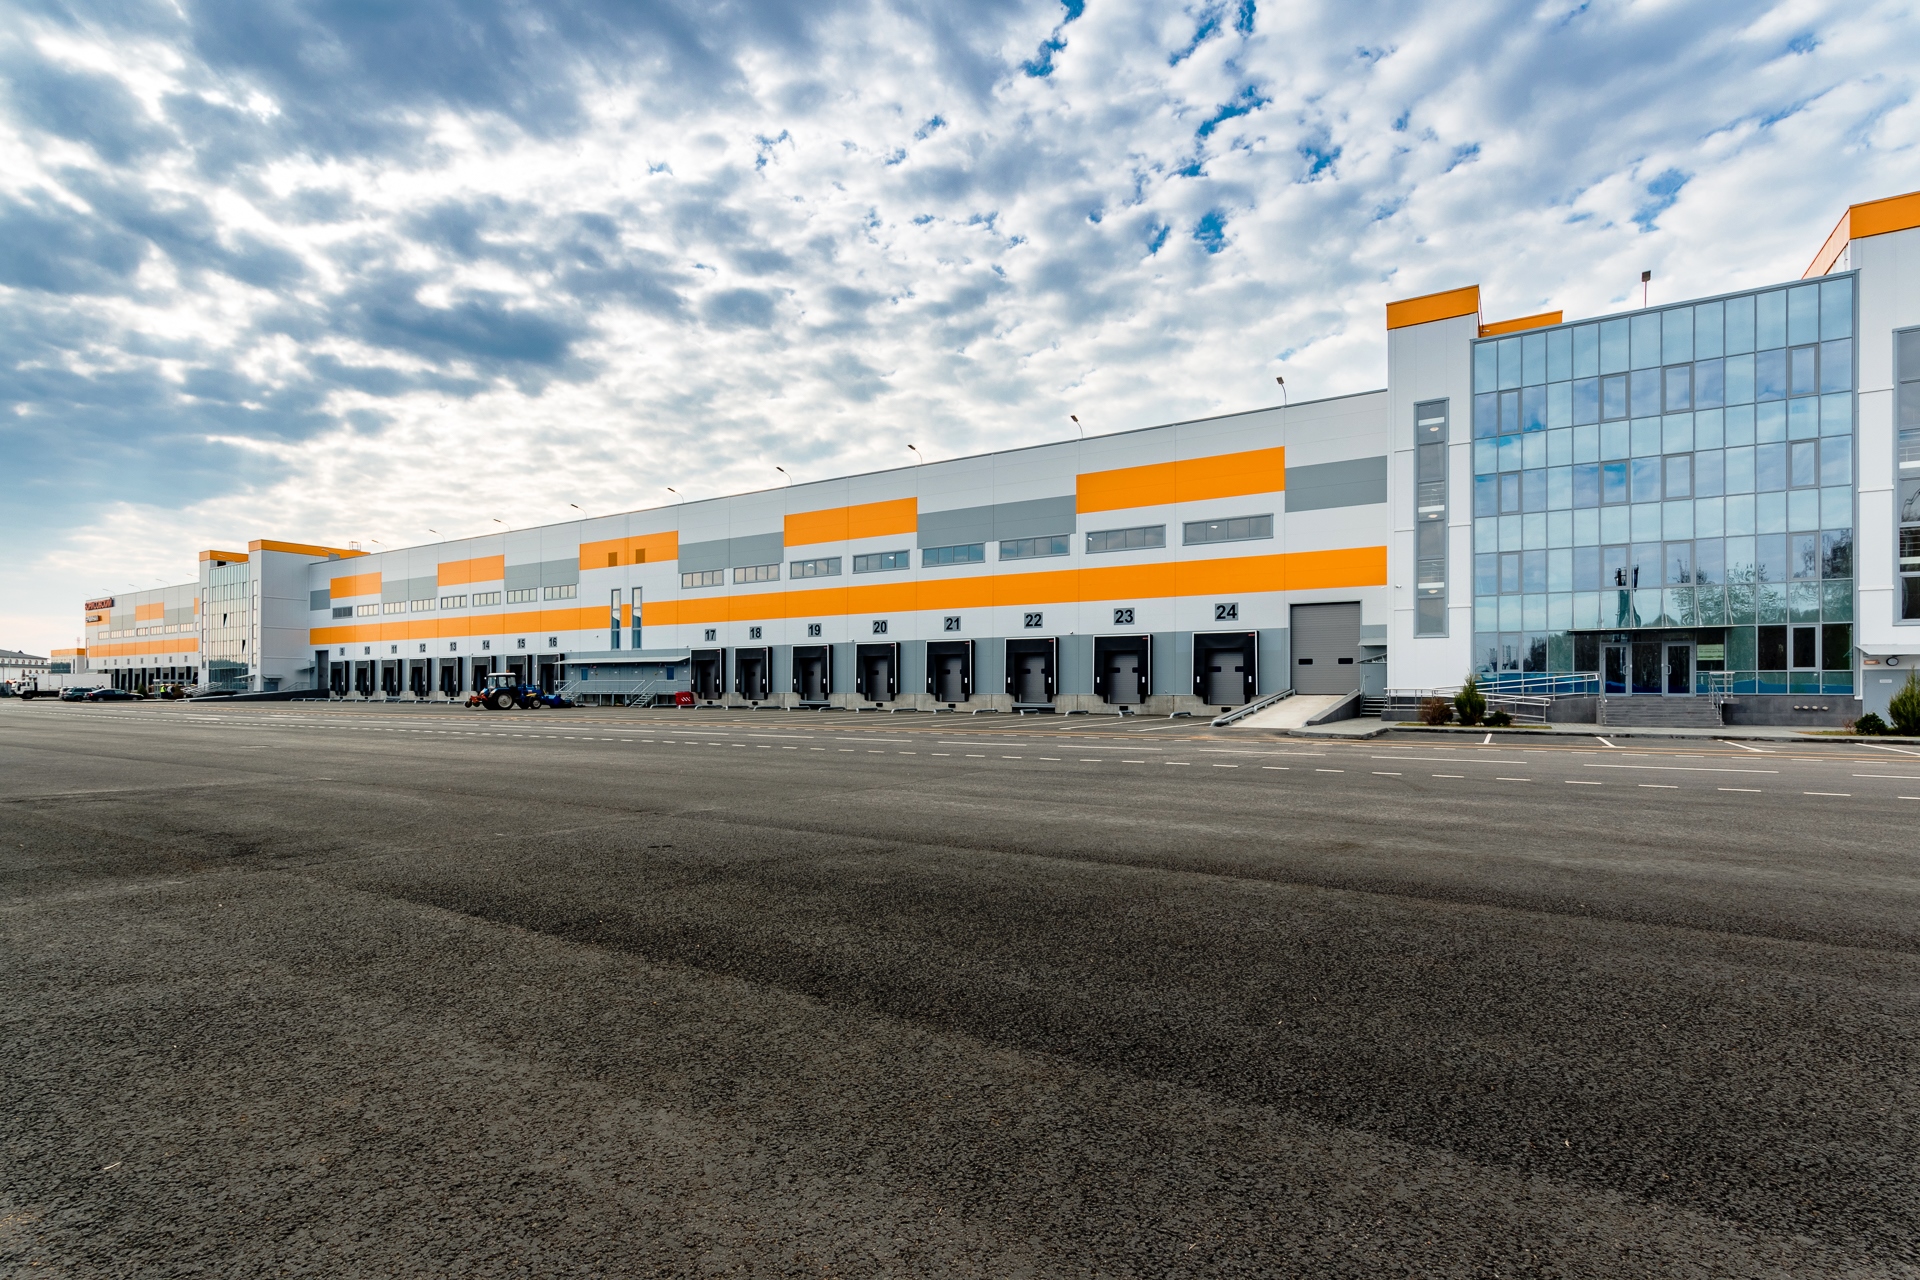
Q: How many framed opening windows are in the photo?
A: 14